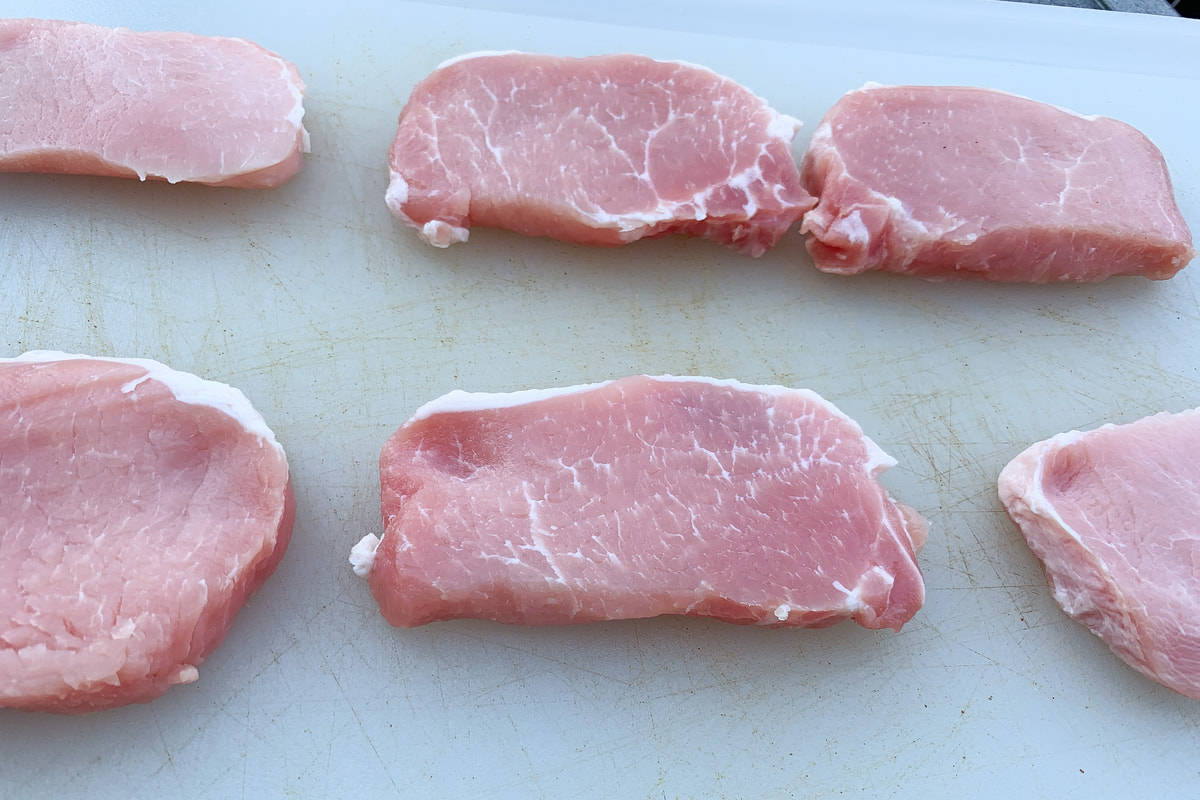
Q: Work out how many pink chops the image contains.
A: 6